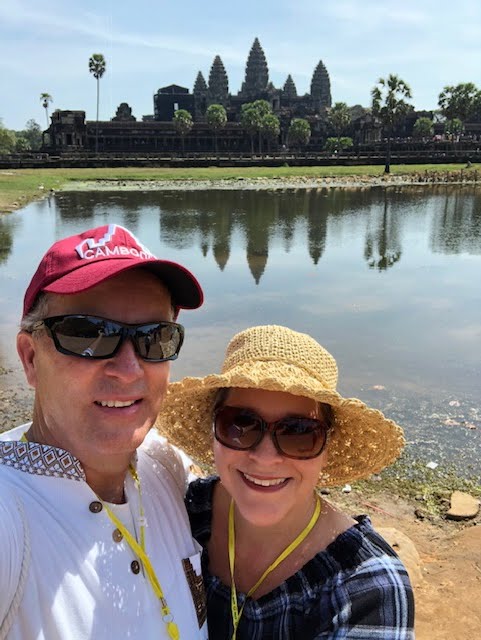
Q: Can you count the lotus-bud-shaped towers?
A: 5